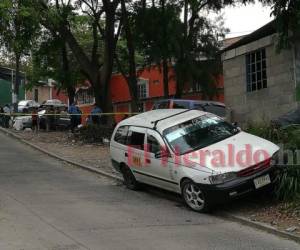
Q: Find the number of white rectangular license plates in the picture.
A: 1